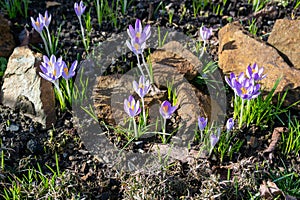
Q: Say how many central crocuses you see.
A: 5